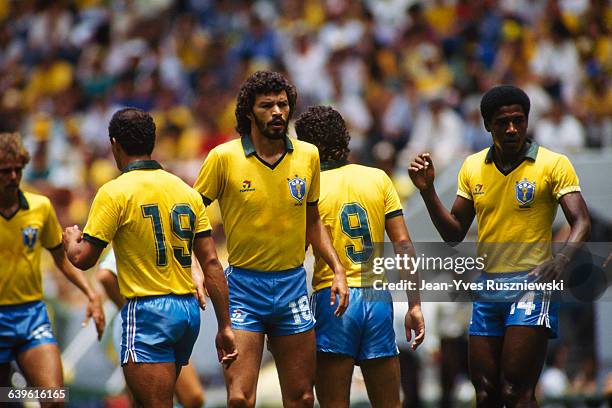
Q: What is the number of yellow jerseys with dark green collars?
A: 5